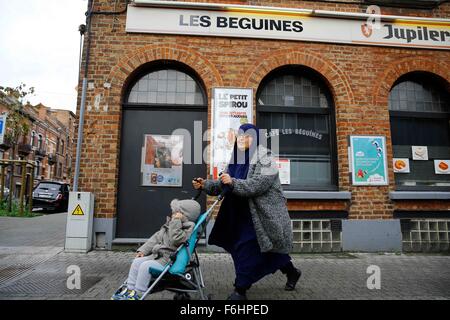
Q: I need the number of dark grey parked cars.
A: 1